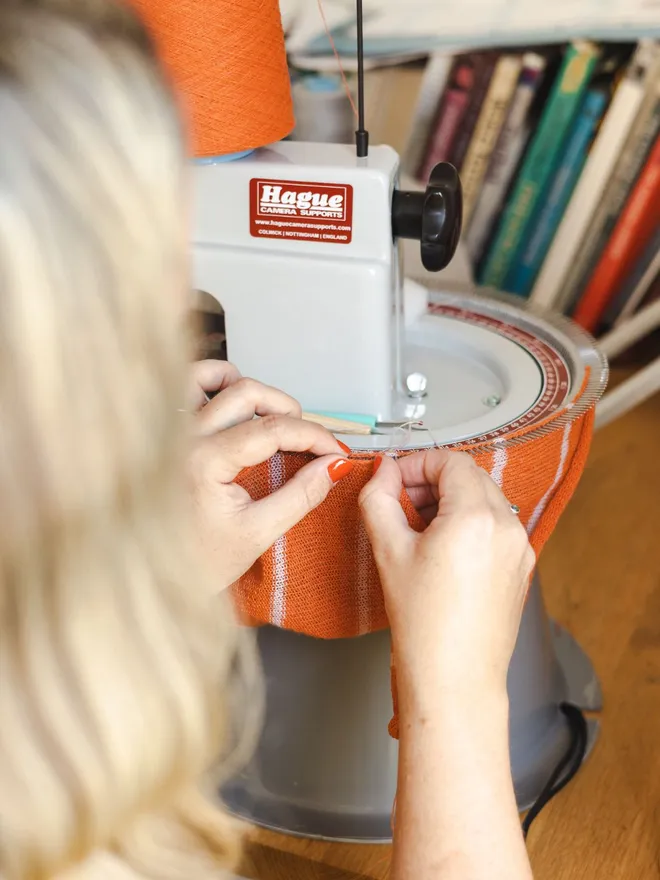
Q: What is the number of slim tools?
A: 2